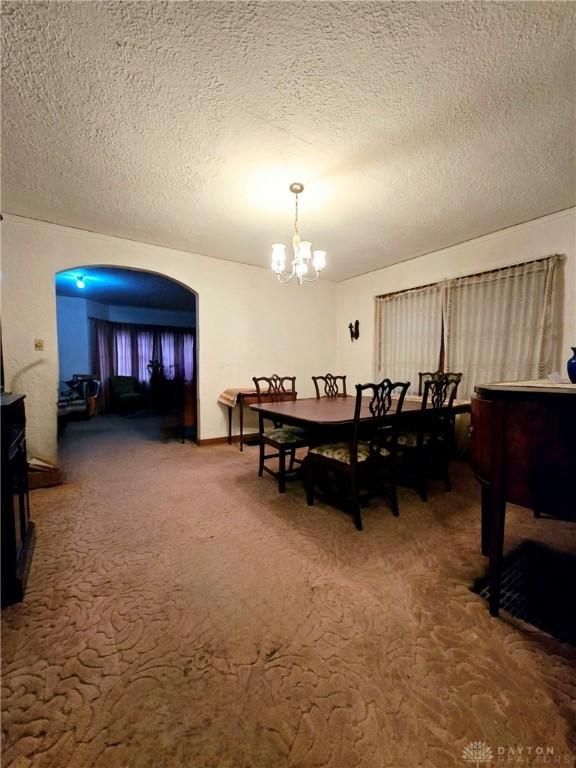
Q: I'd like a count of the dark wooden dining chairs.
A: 5